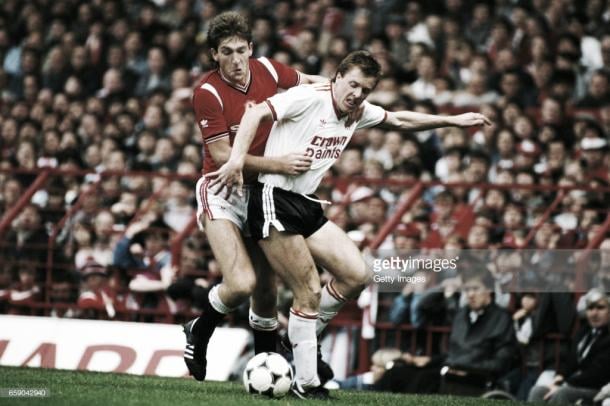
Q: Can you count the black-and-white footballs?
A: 1